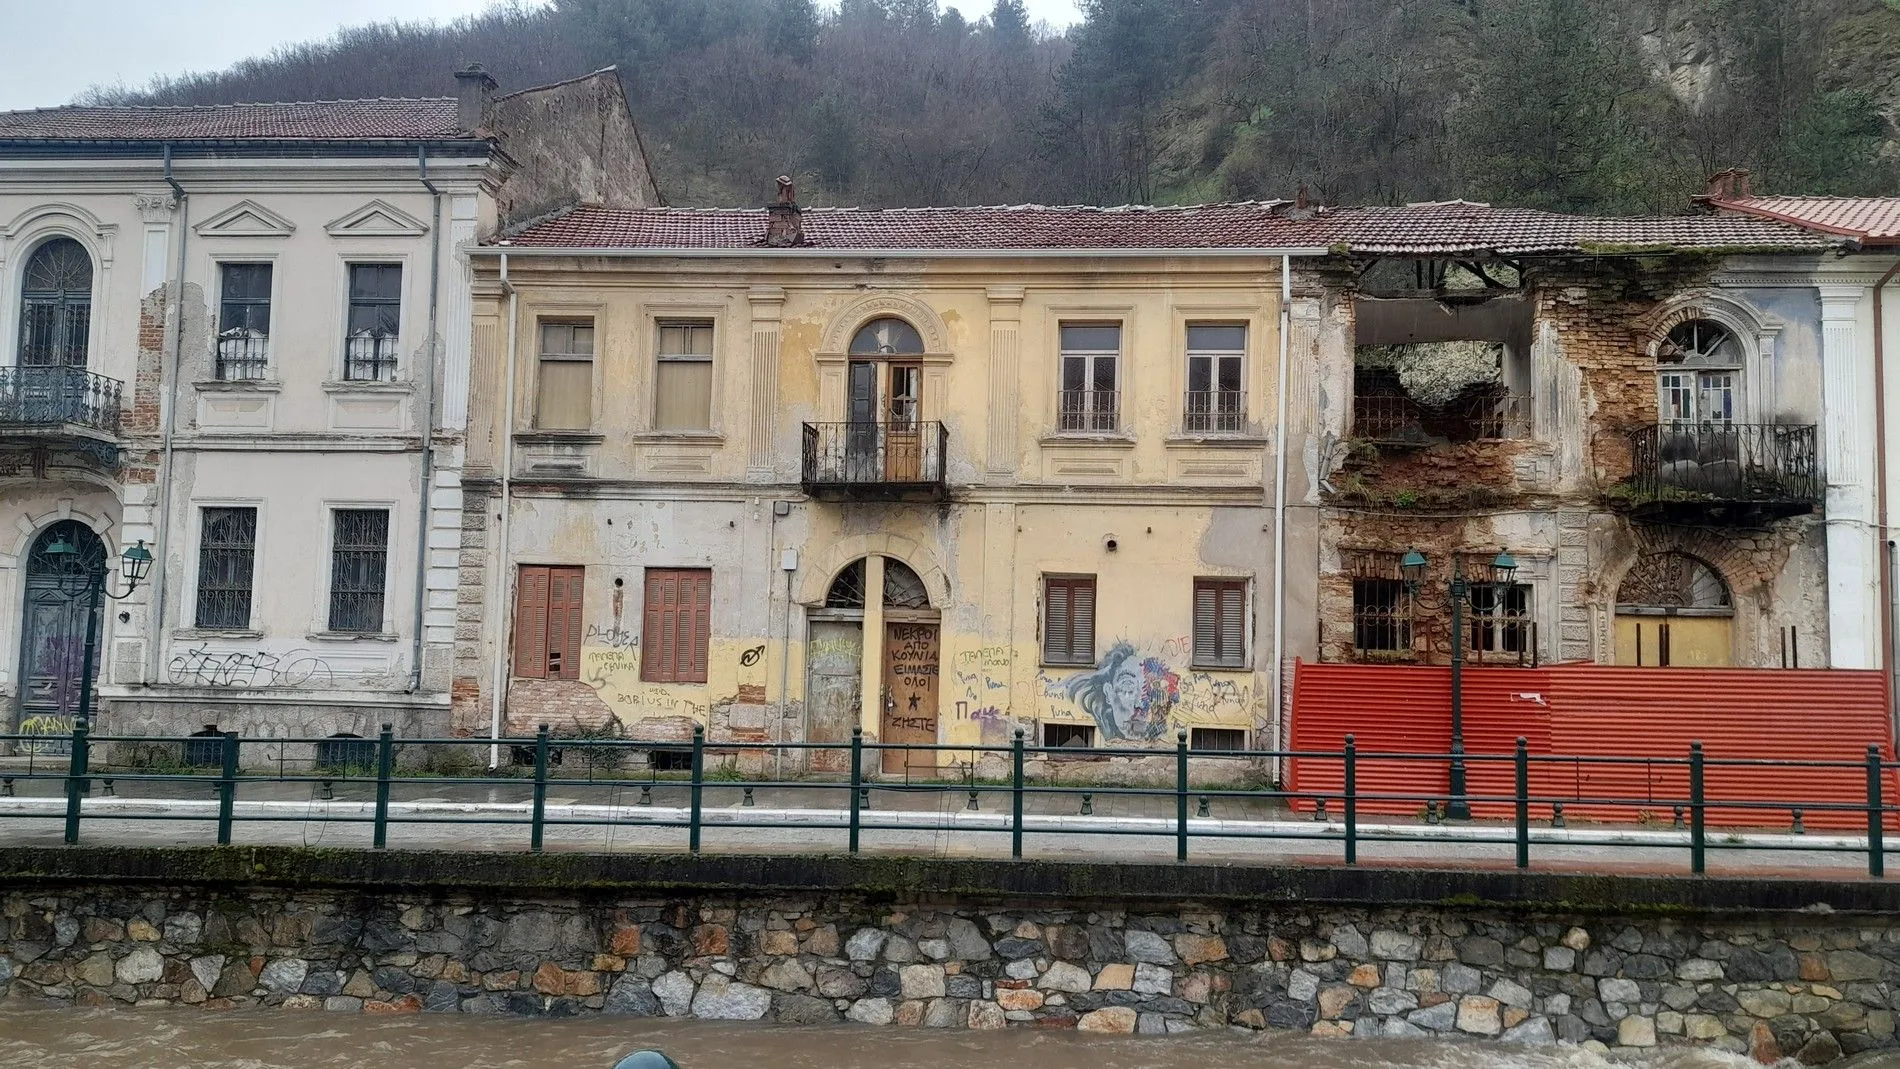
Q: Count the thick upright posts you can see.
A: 12